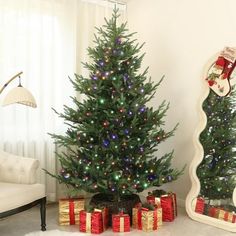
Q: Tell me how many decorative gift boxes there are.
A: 5